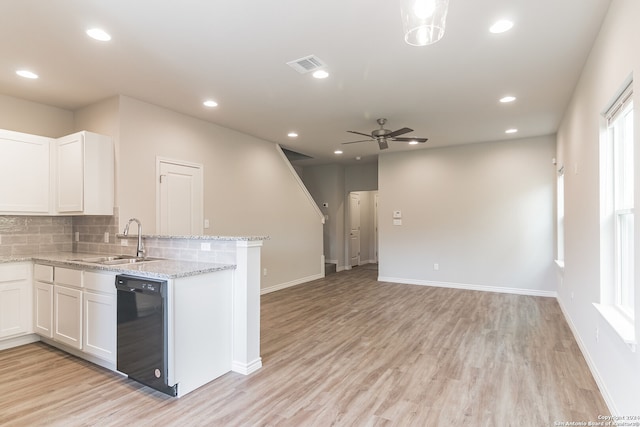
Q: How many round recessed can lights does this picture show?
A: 10